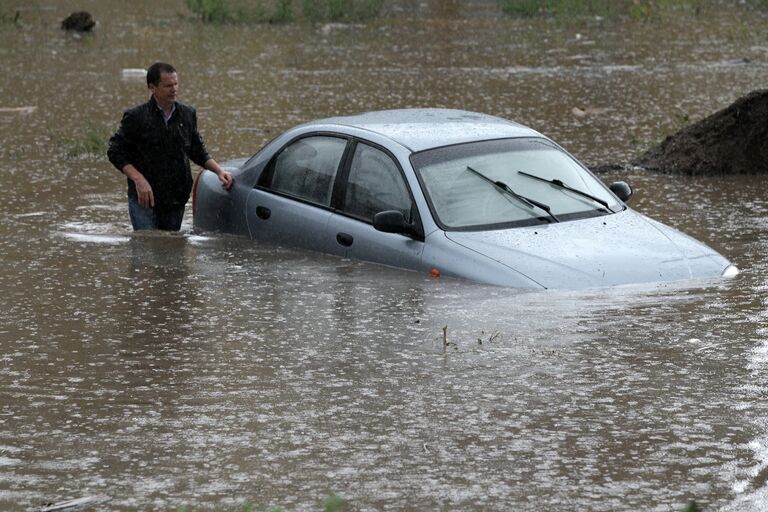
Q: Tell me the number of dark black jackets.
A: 1